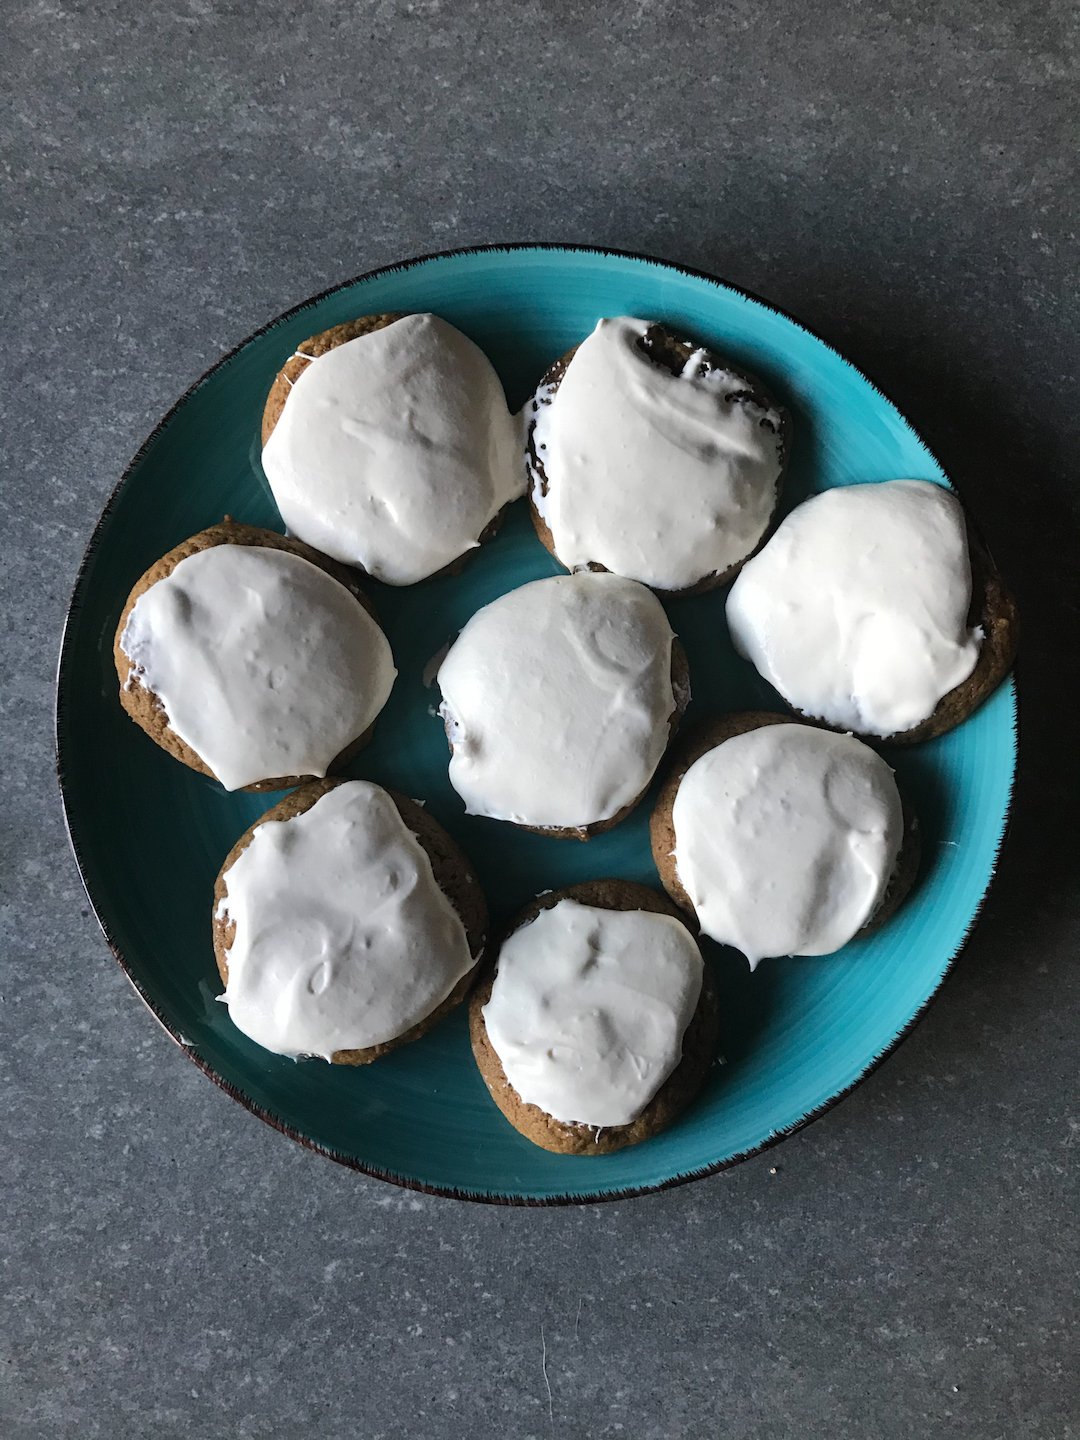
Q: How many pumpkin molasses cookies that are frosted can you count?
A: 8